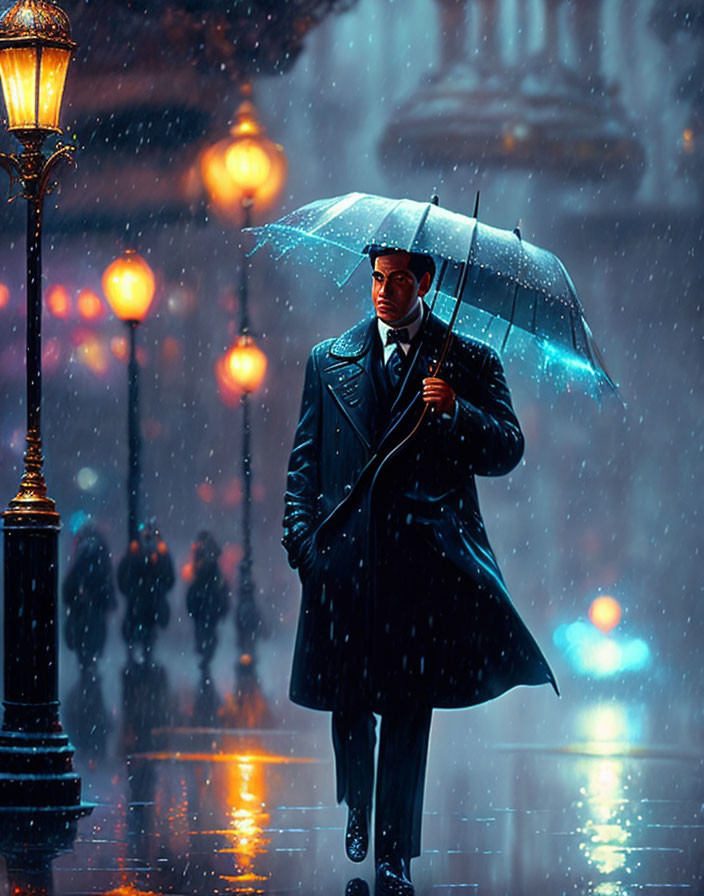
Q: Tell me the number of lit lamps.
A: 4